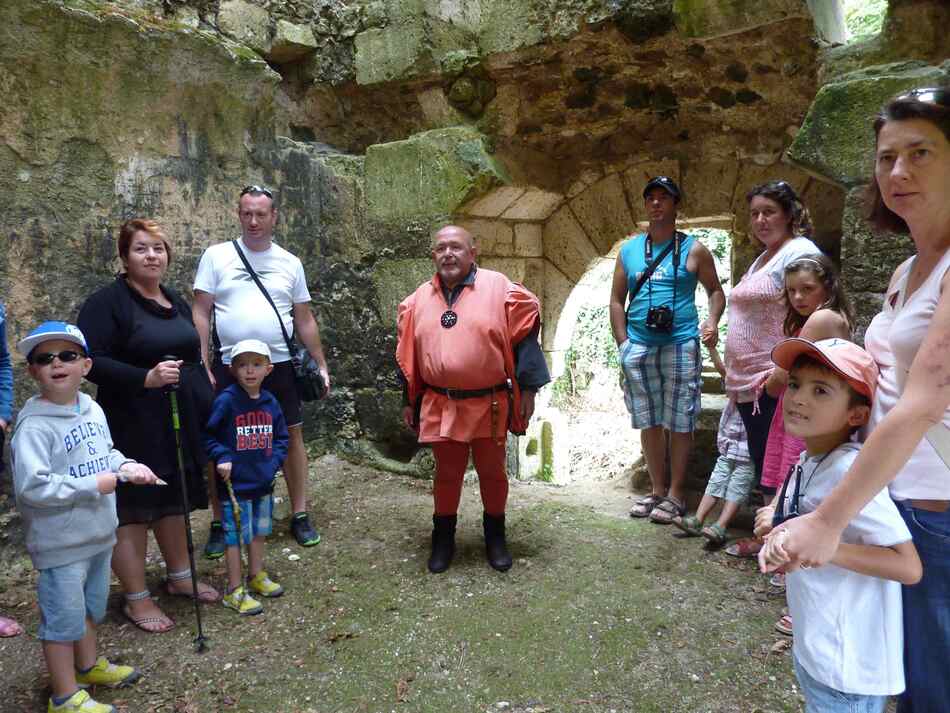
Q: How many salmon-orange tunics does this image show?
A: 1